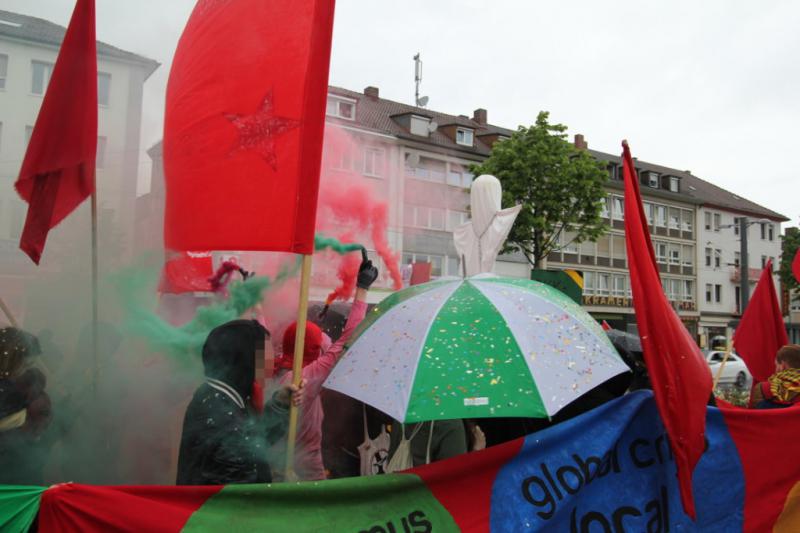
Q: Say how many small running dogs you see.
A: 0